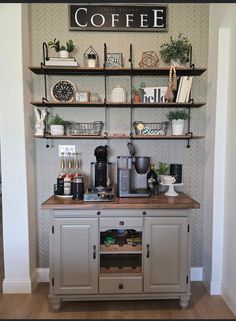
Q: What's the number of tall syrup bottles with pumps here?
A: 3